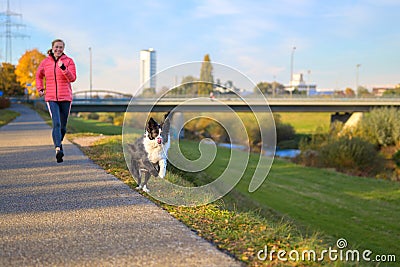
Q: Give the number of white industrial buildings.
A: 2